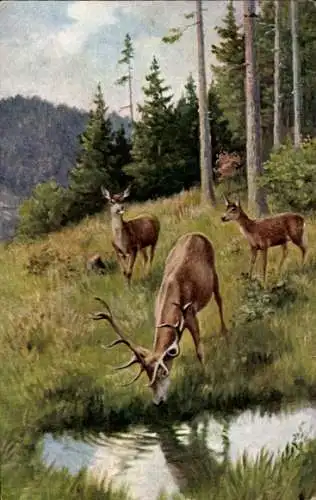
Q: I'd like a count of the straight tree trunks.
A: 4